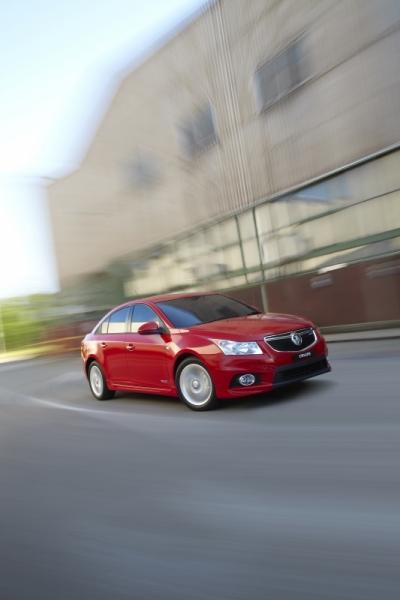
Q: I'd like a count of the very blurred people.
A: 0